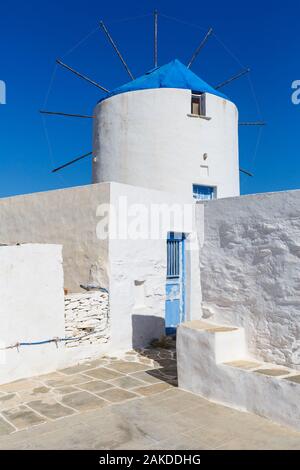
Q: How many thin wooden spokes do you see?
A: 9